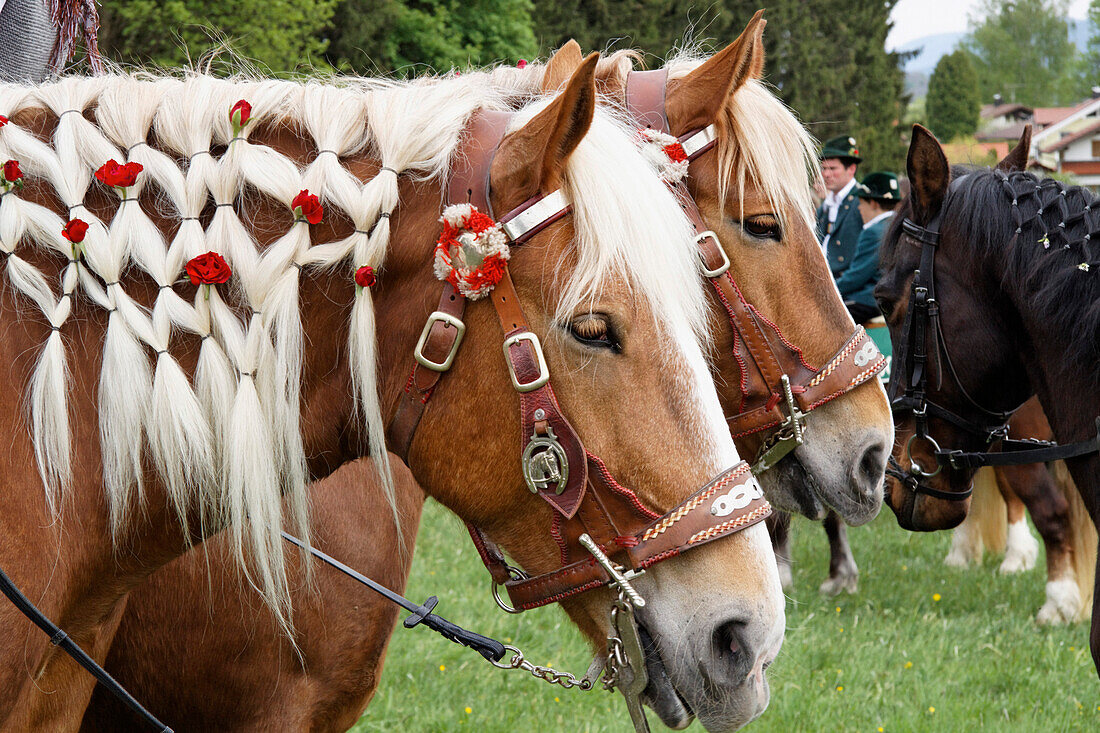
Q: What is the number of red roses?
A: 8